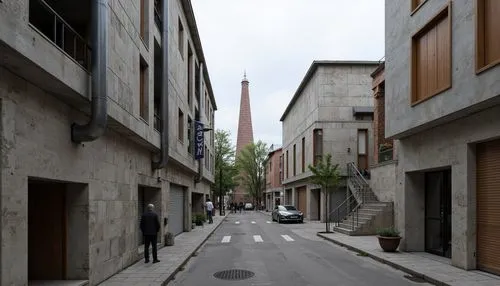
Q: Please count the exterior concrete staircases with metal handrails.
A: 1